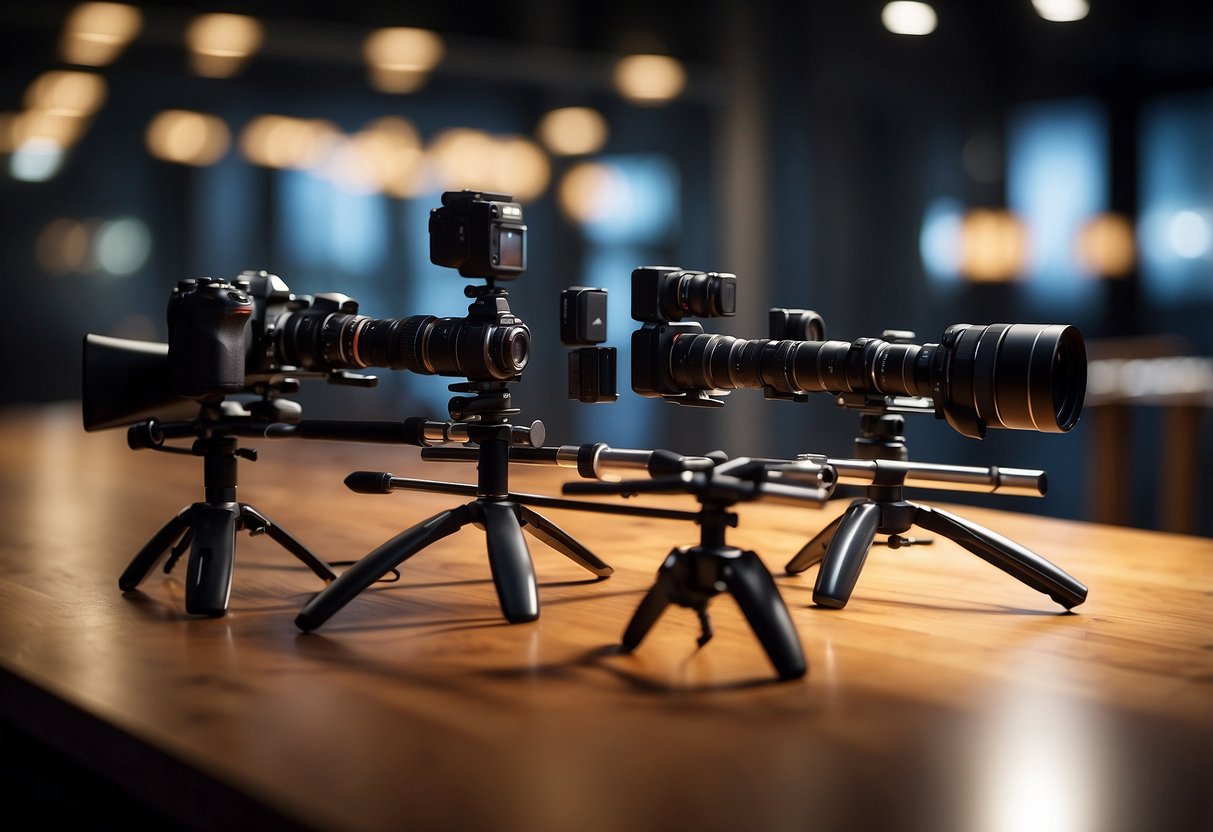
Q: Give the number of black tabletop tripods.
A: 4